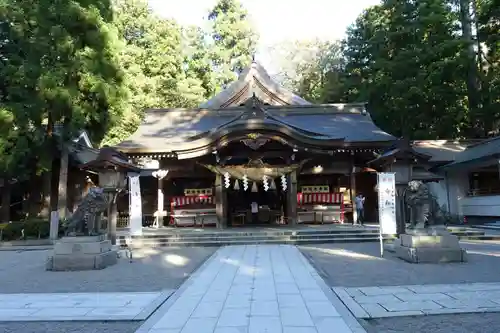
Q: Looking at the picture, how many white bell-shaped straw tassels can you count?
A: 3